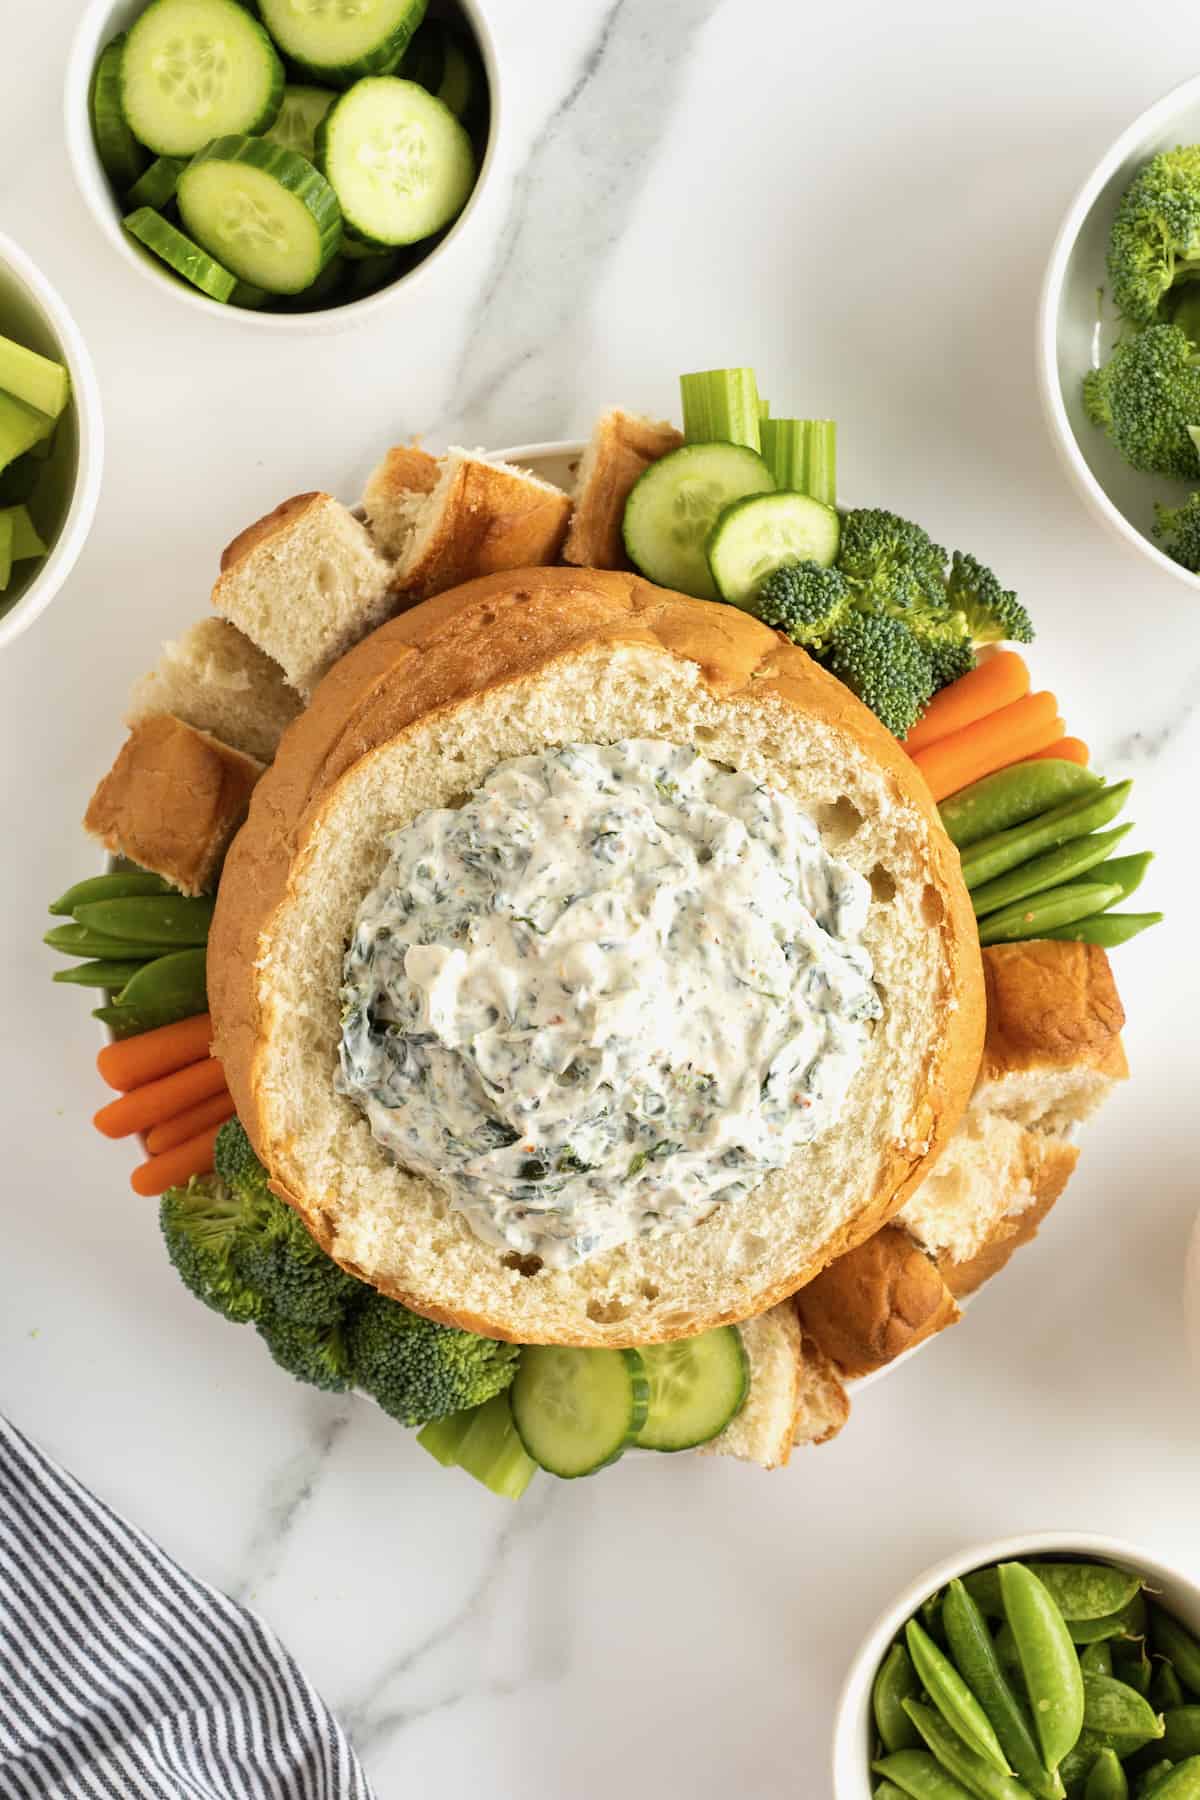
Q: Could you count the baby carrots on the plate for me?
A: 8